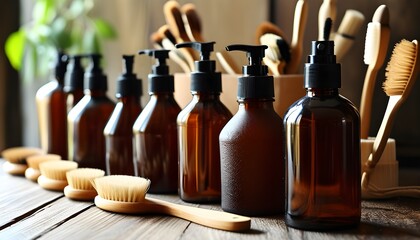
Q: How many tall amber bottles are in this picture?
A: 8